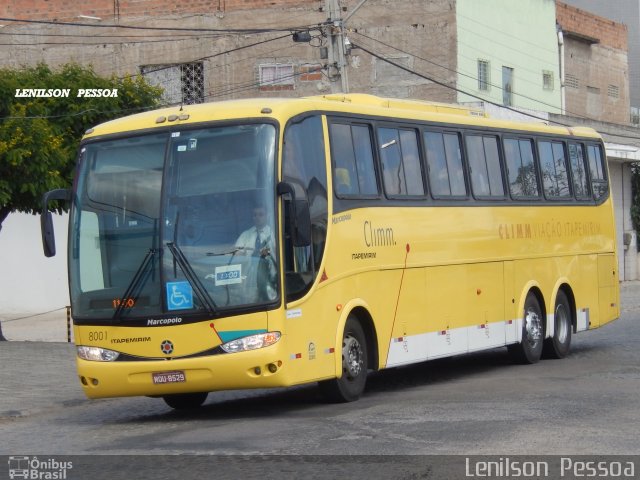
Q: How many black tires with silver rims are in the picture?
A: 3